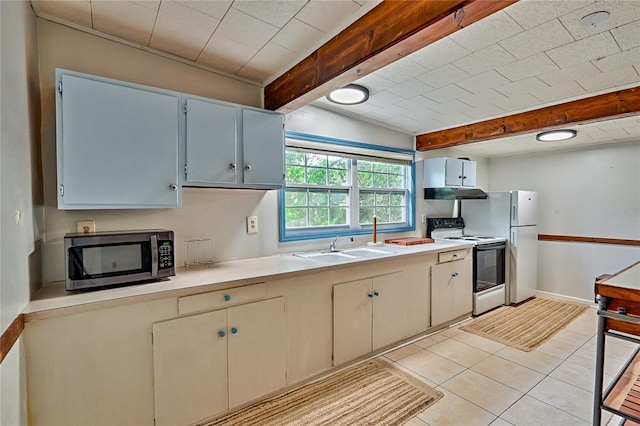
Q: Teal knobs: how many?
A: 8